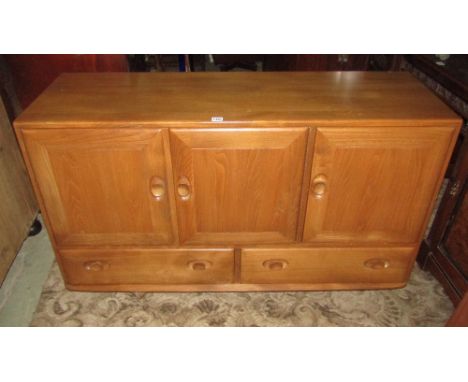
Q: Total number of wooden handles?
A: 7